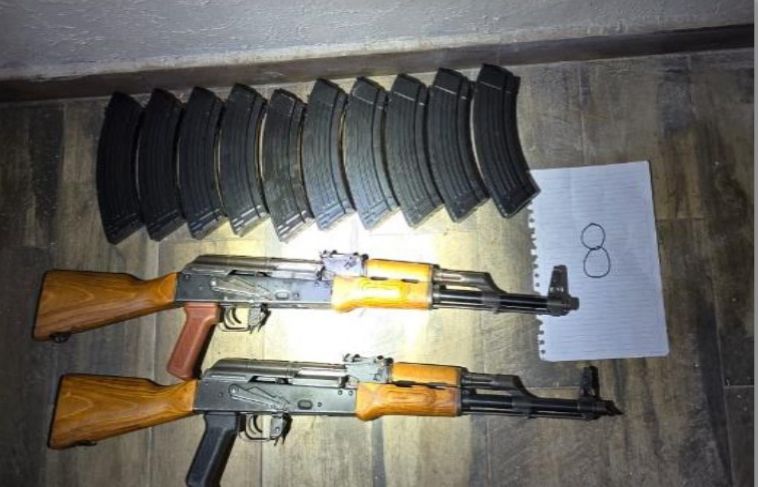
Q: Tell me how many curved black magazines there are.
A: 10